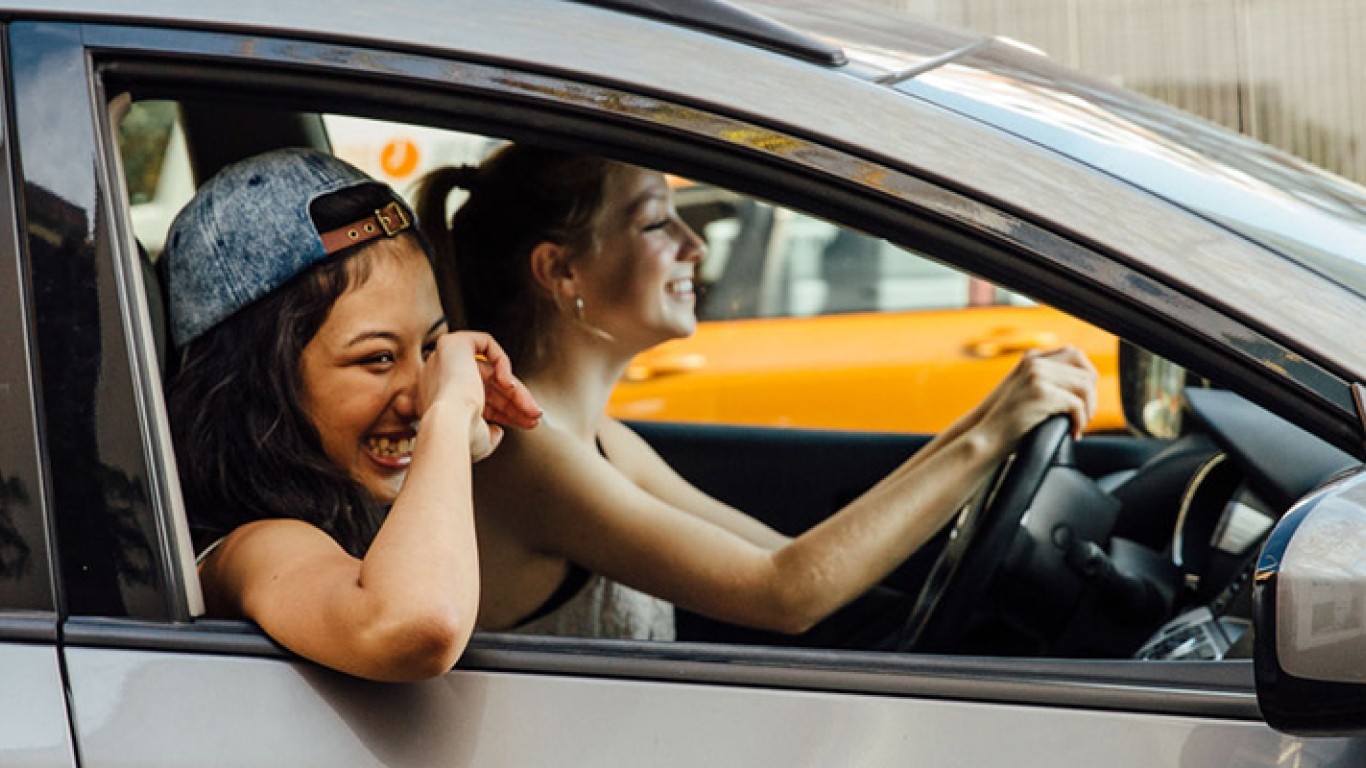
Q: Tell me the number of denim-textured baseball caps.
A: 1